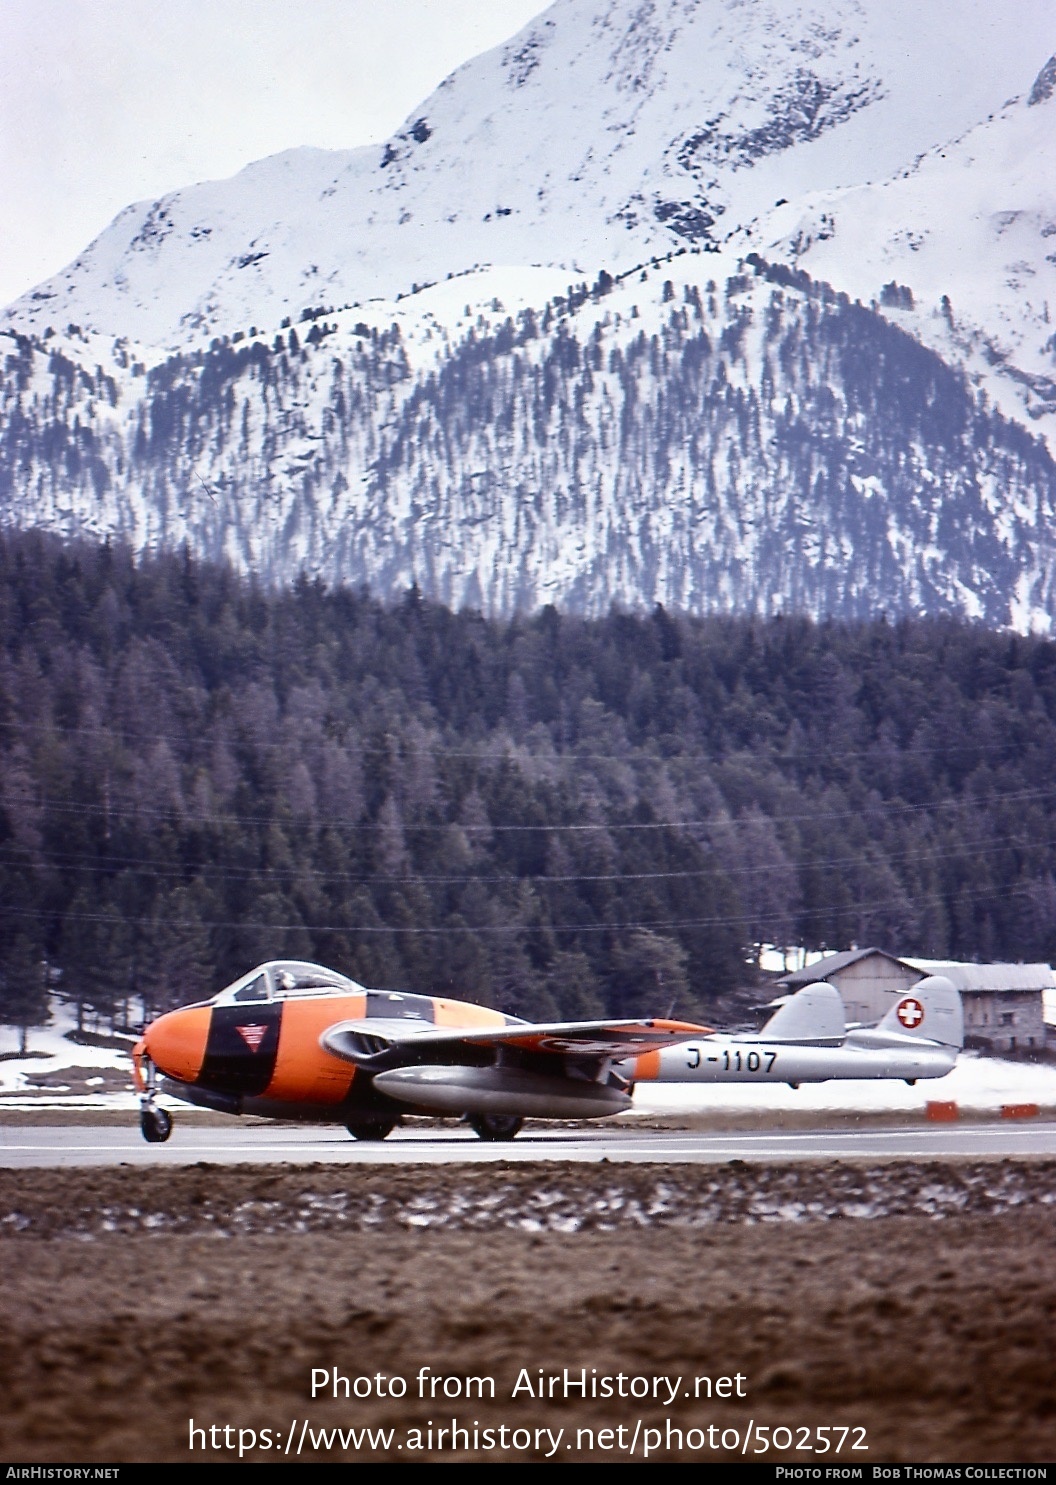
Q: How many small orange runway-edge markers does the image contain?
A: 2